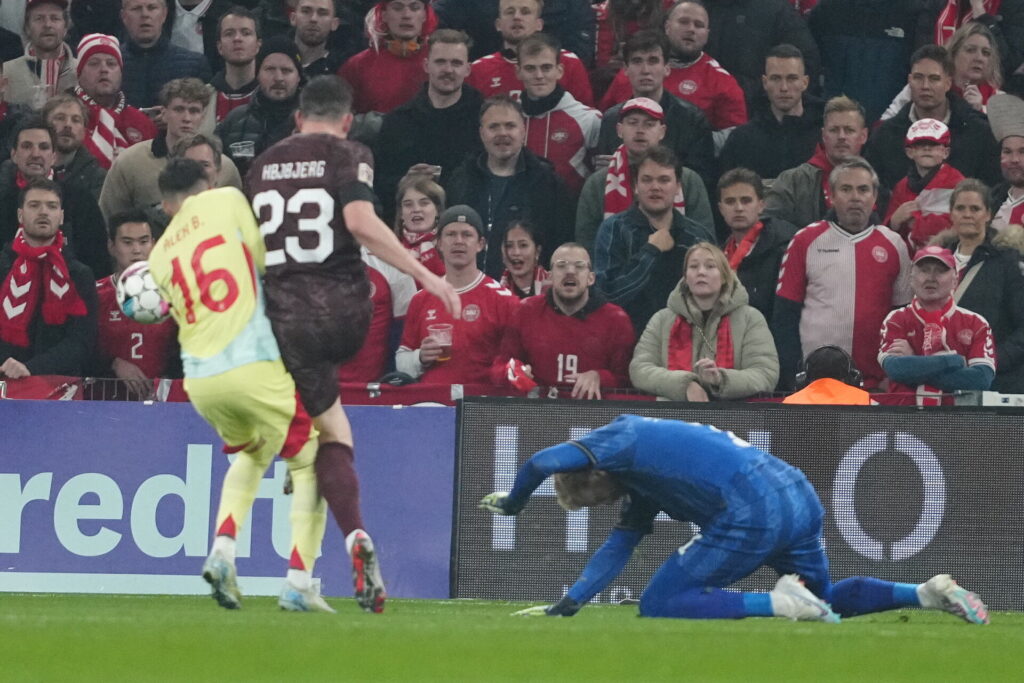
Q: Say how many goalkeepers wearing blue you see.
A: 1